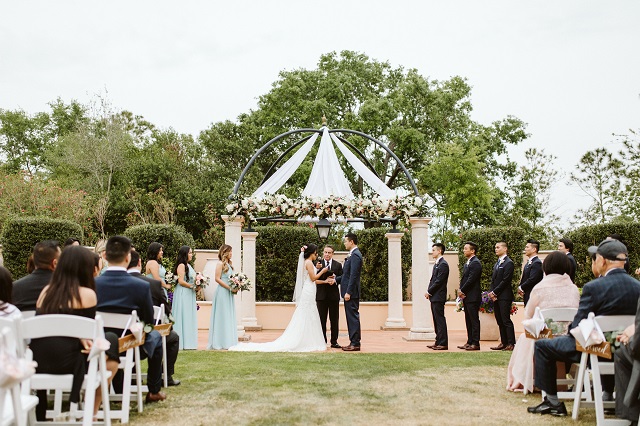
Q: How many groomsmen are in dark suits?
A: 5